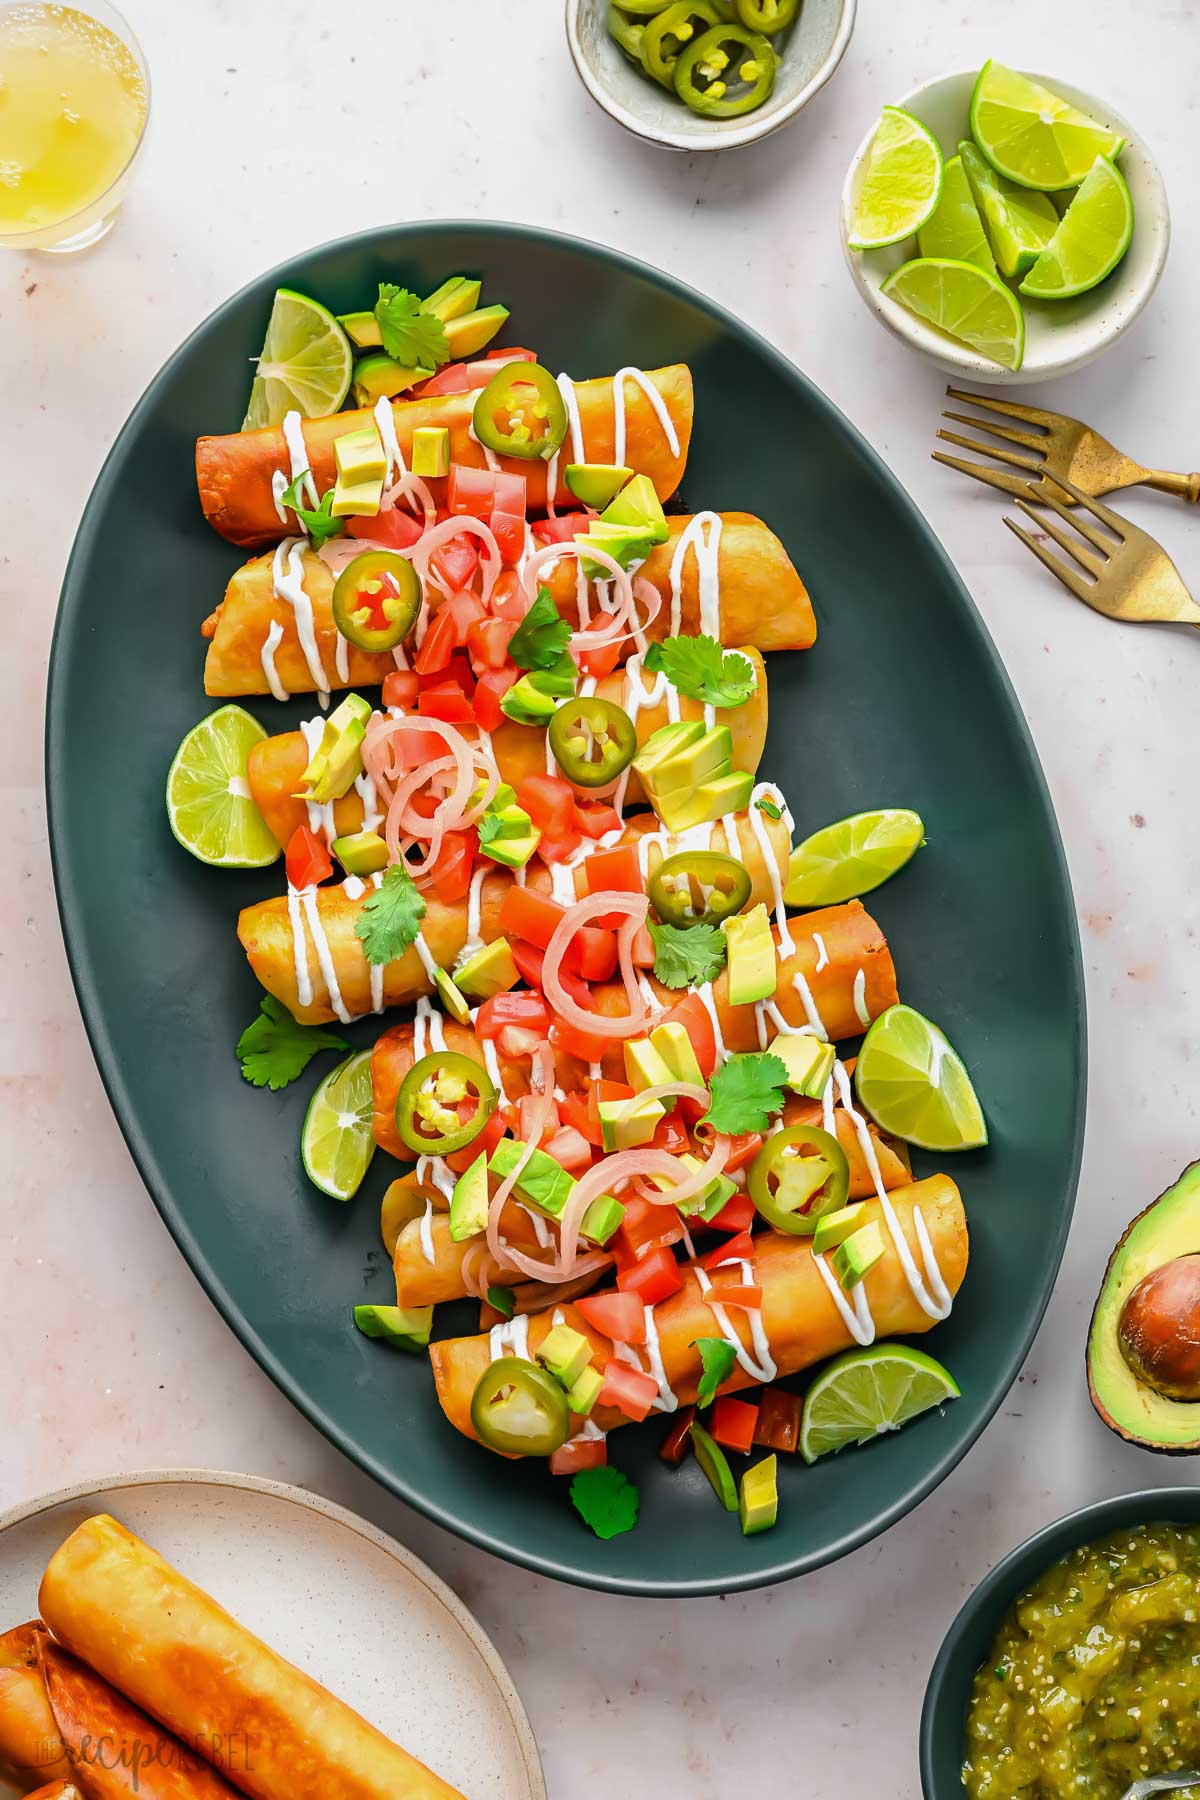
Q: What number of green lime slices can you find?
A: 12